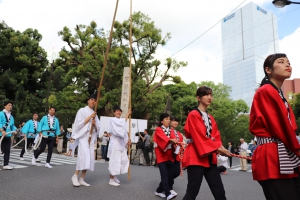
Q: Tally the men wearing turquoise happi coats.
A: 3